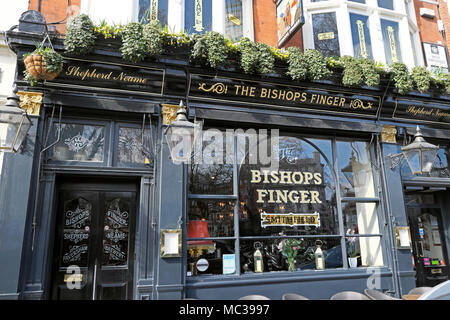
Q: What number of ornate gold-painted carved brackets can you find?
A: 3